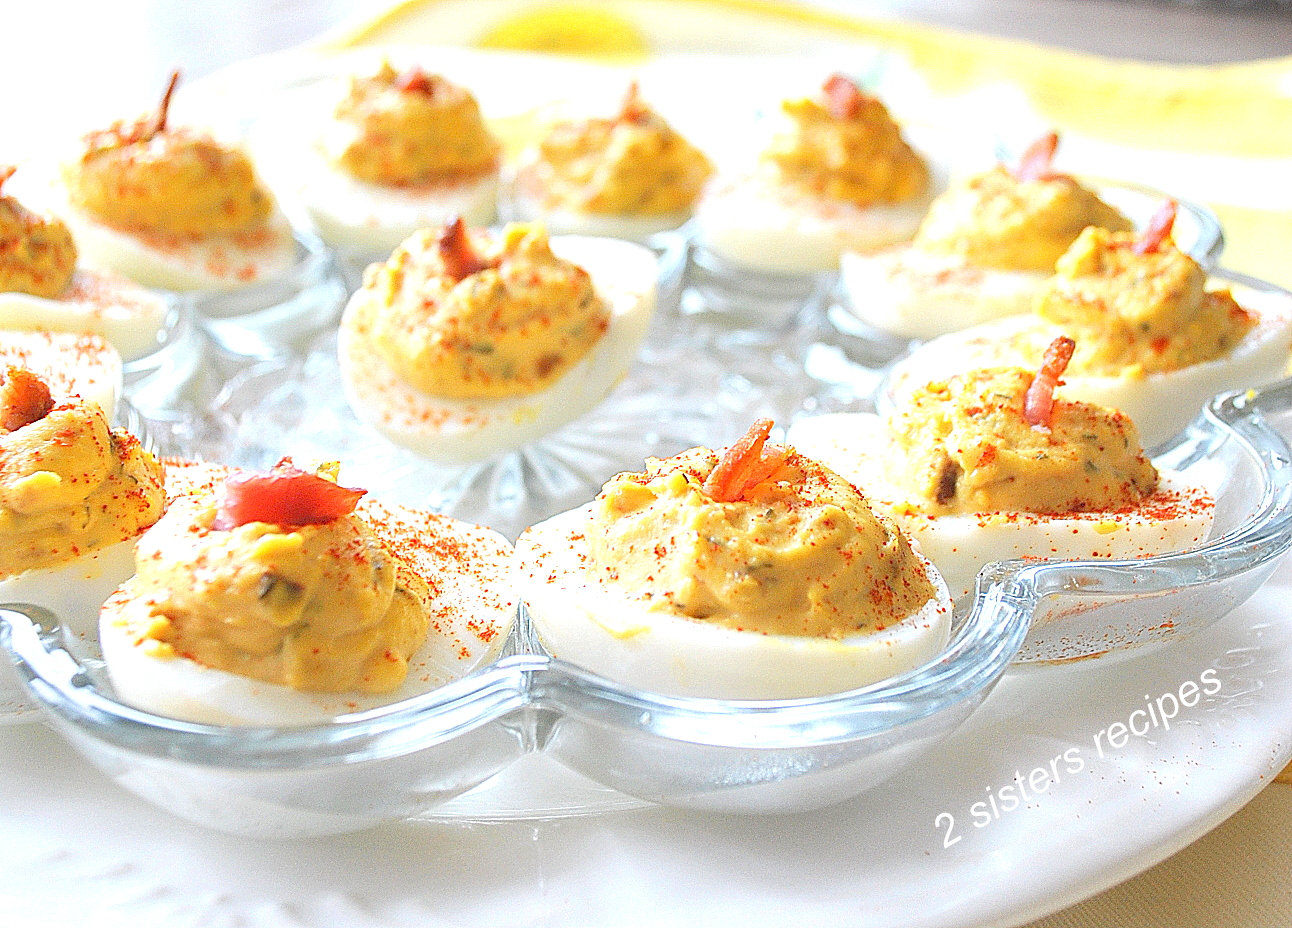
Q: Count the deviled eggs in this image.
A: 12